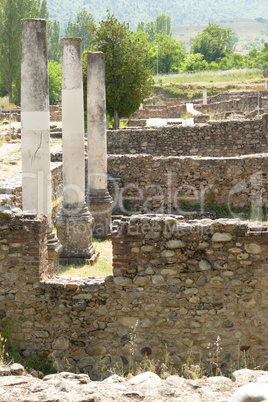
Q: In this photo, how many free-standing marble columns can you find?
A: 3